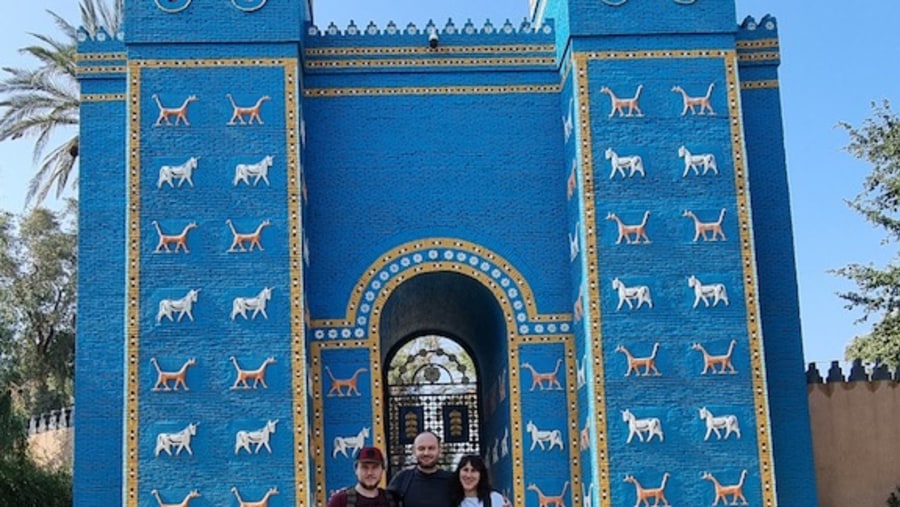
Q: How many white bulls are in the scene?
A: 14